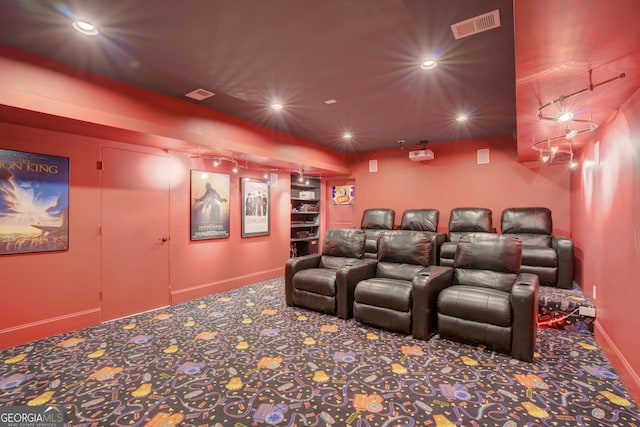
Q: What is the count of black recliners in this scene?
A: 7